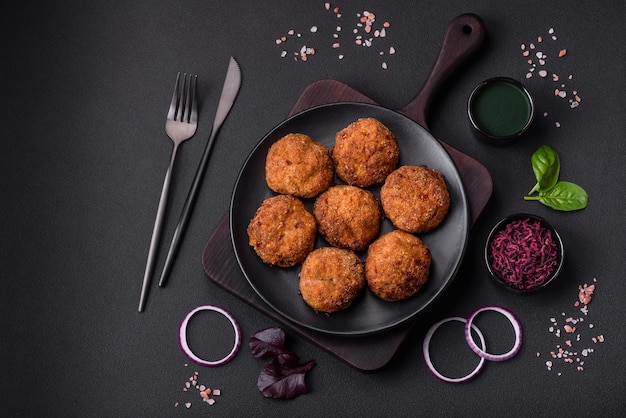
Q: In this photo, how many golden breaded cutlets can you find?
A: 7